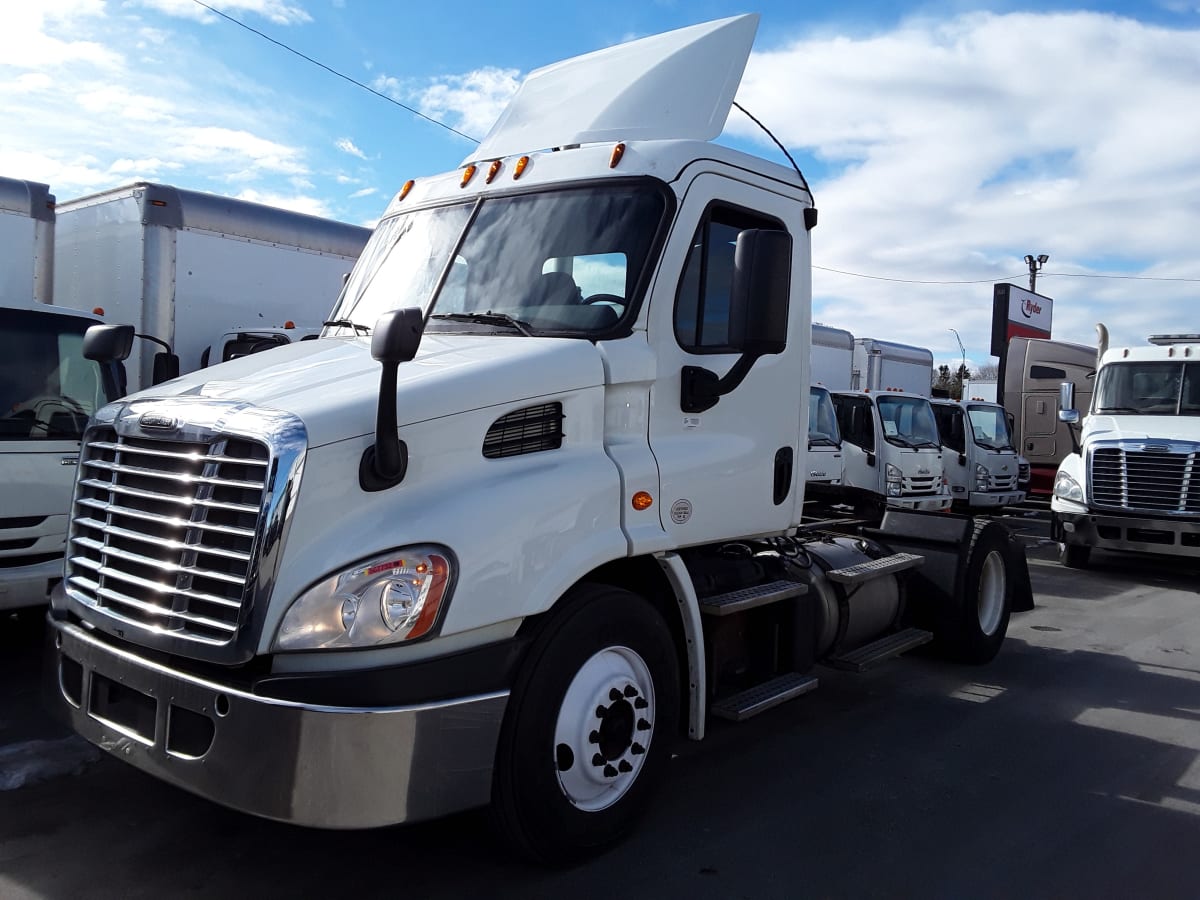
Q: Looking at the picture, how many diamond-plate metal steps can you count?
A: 4